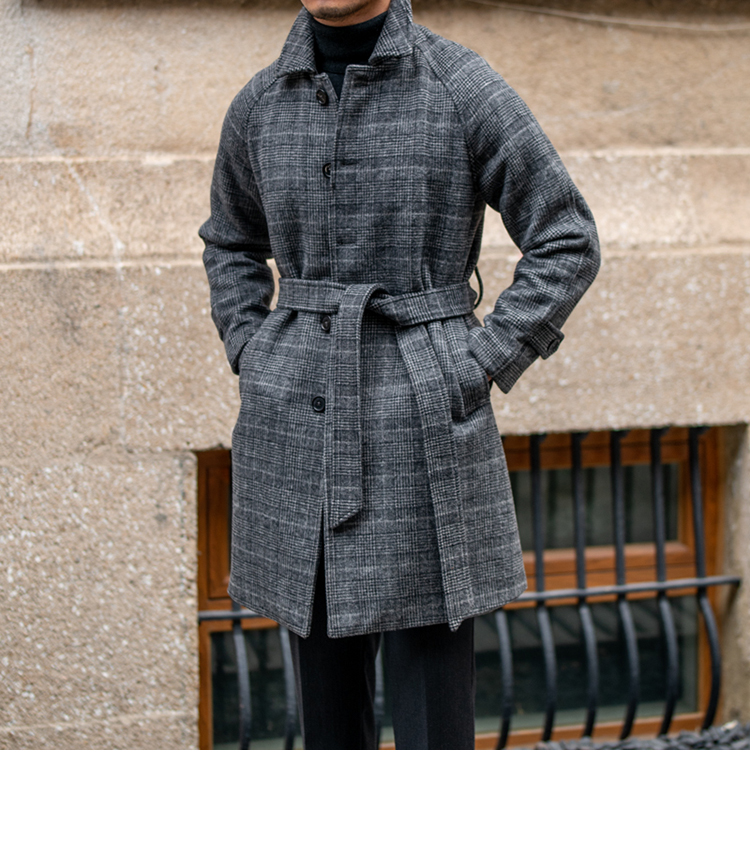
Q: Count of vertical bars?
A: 9